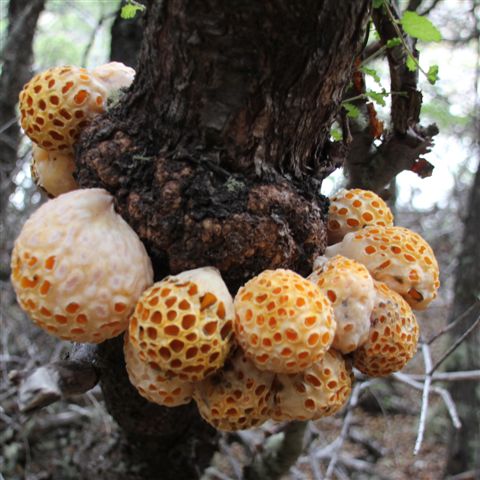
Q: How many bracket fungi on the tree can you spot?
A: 13